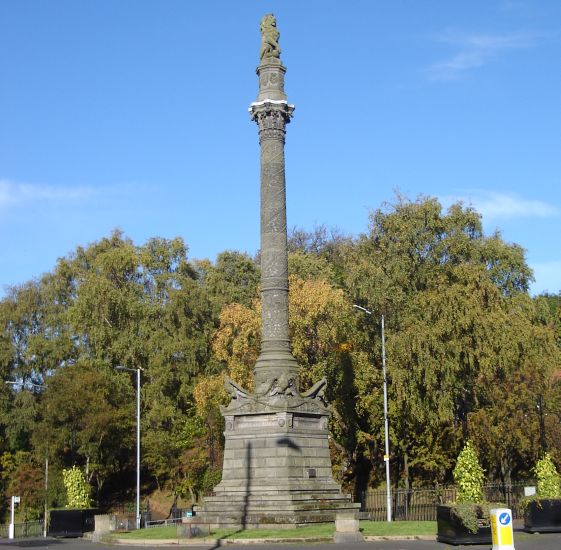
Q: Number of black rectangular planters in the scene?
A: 3